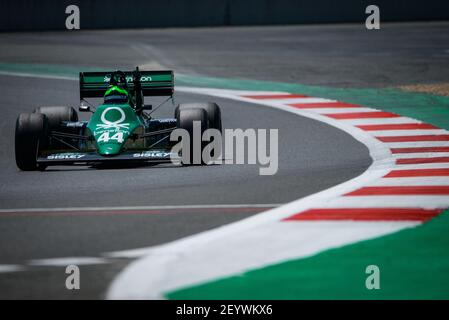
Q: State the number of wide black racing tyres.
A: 4